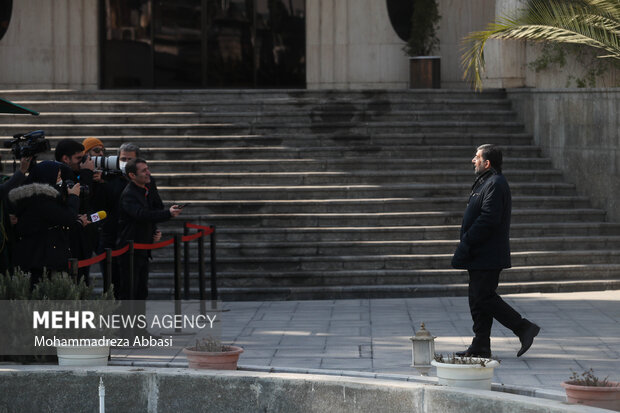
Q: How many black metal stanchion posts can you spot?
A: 7